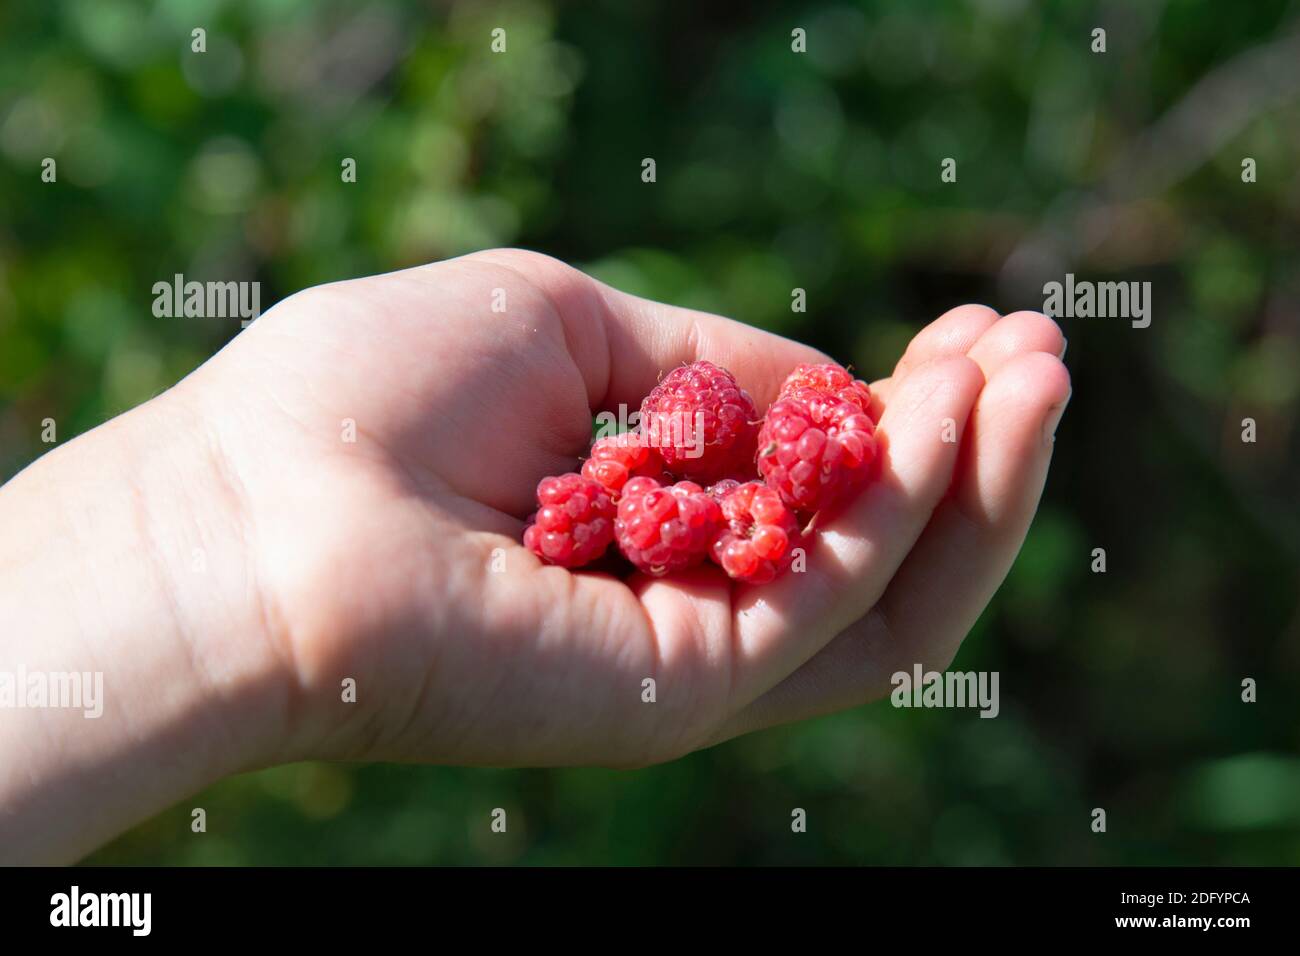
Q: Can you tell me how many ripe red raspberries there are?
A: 7